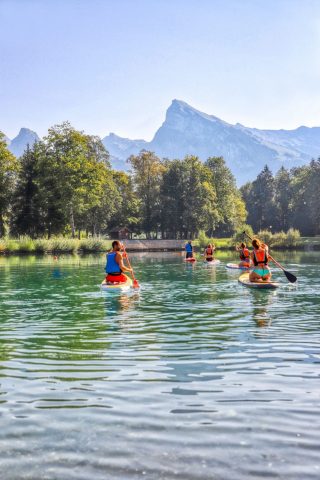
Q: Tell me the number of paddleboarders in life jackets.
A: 5